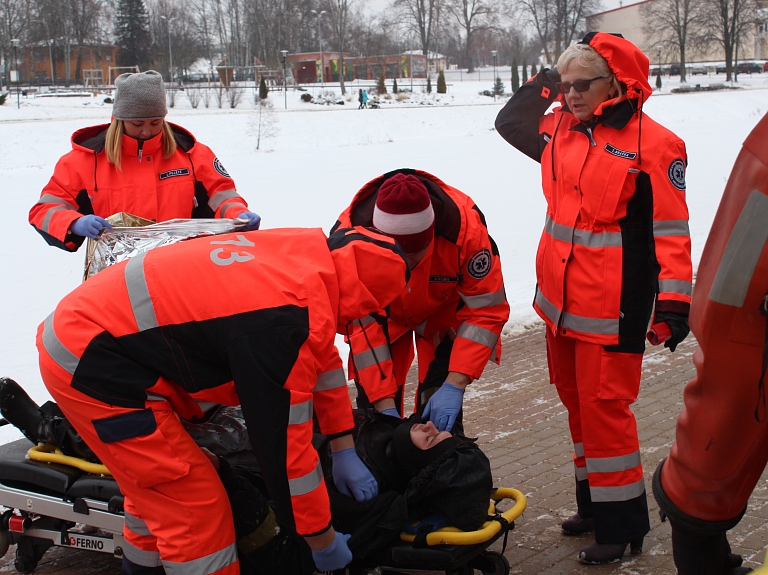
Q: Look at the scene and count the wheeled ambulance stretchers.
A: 1